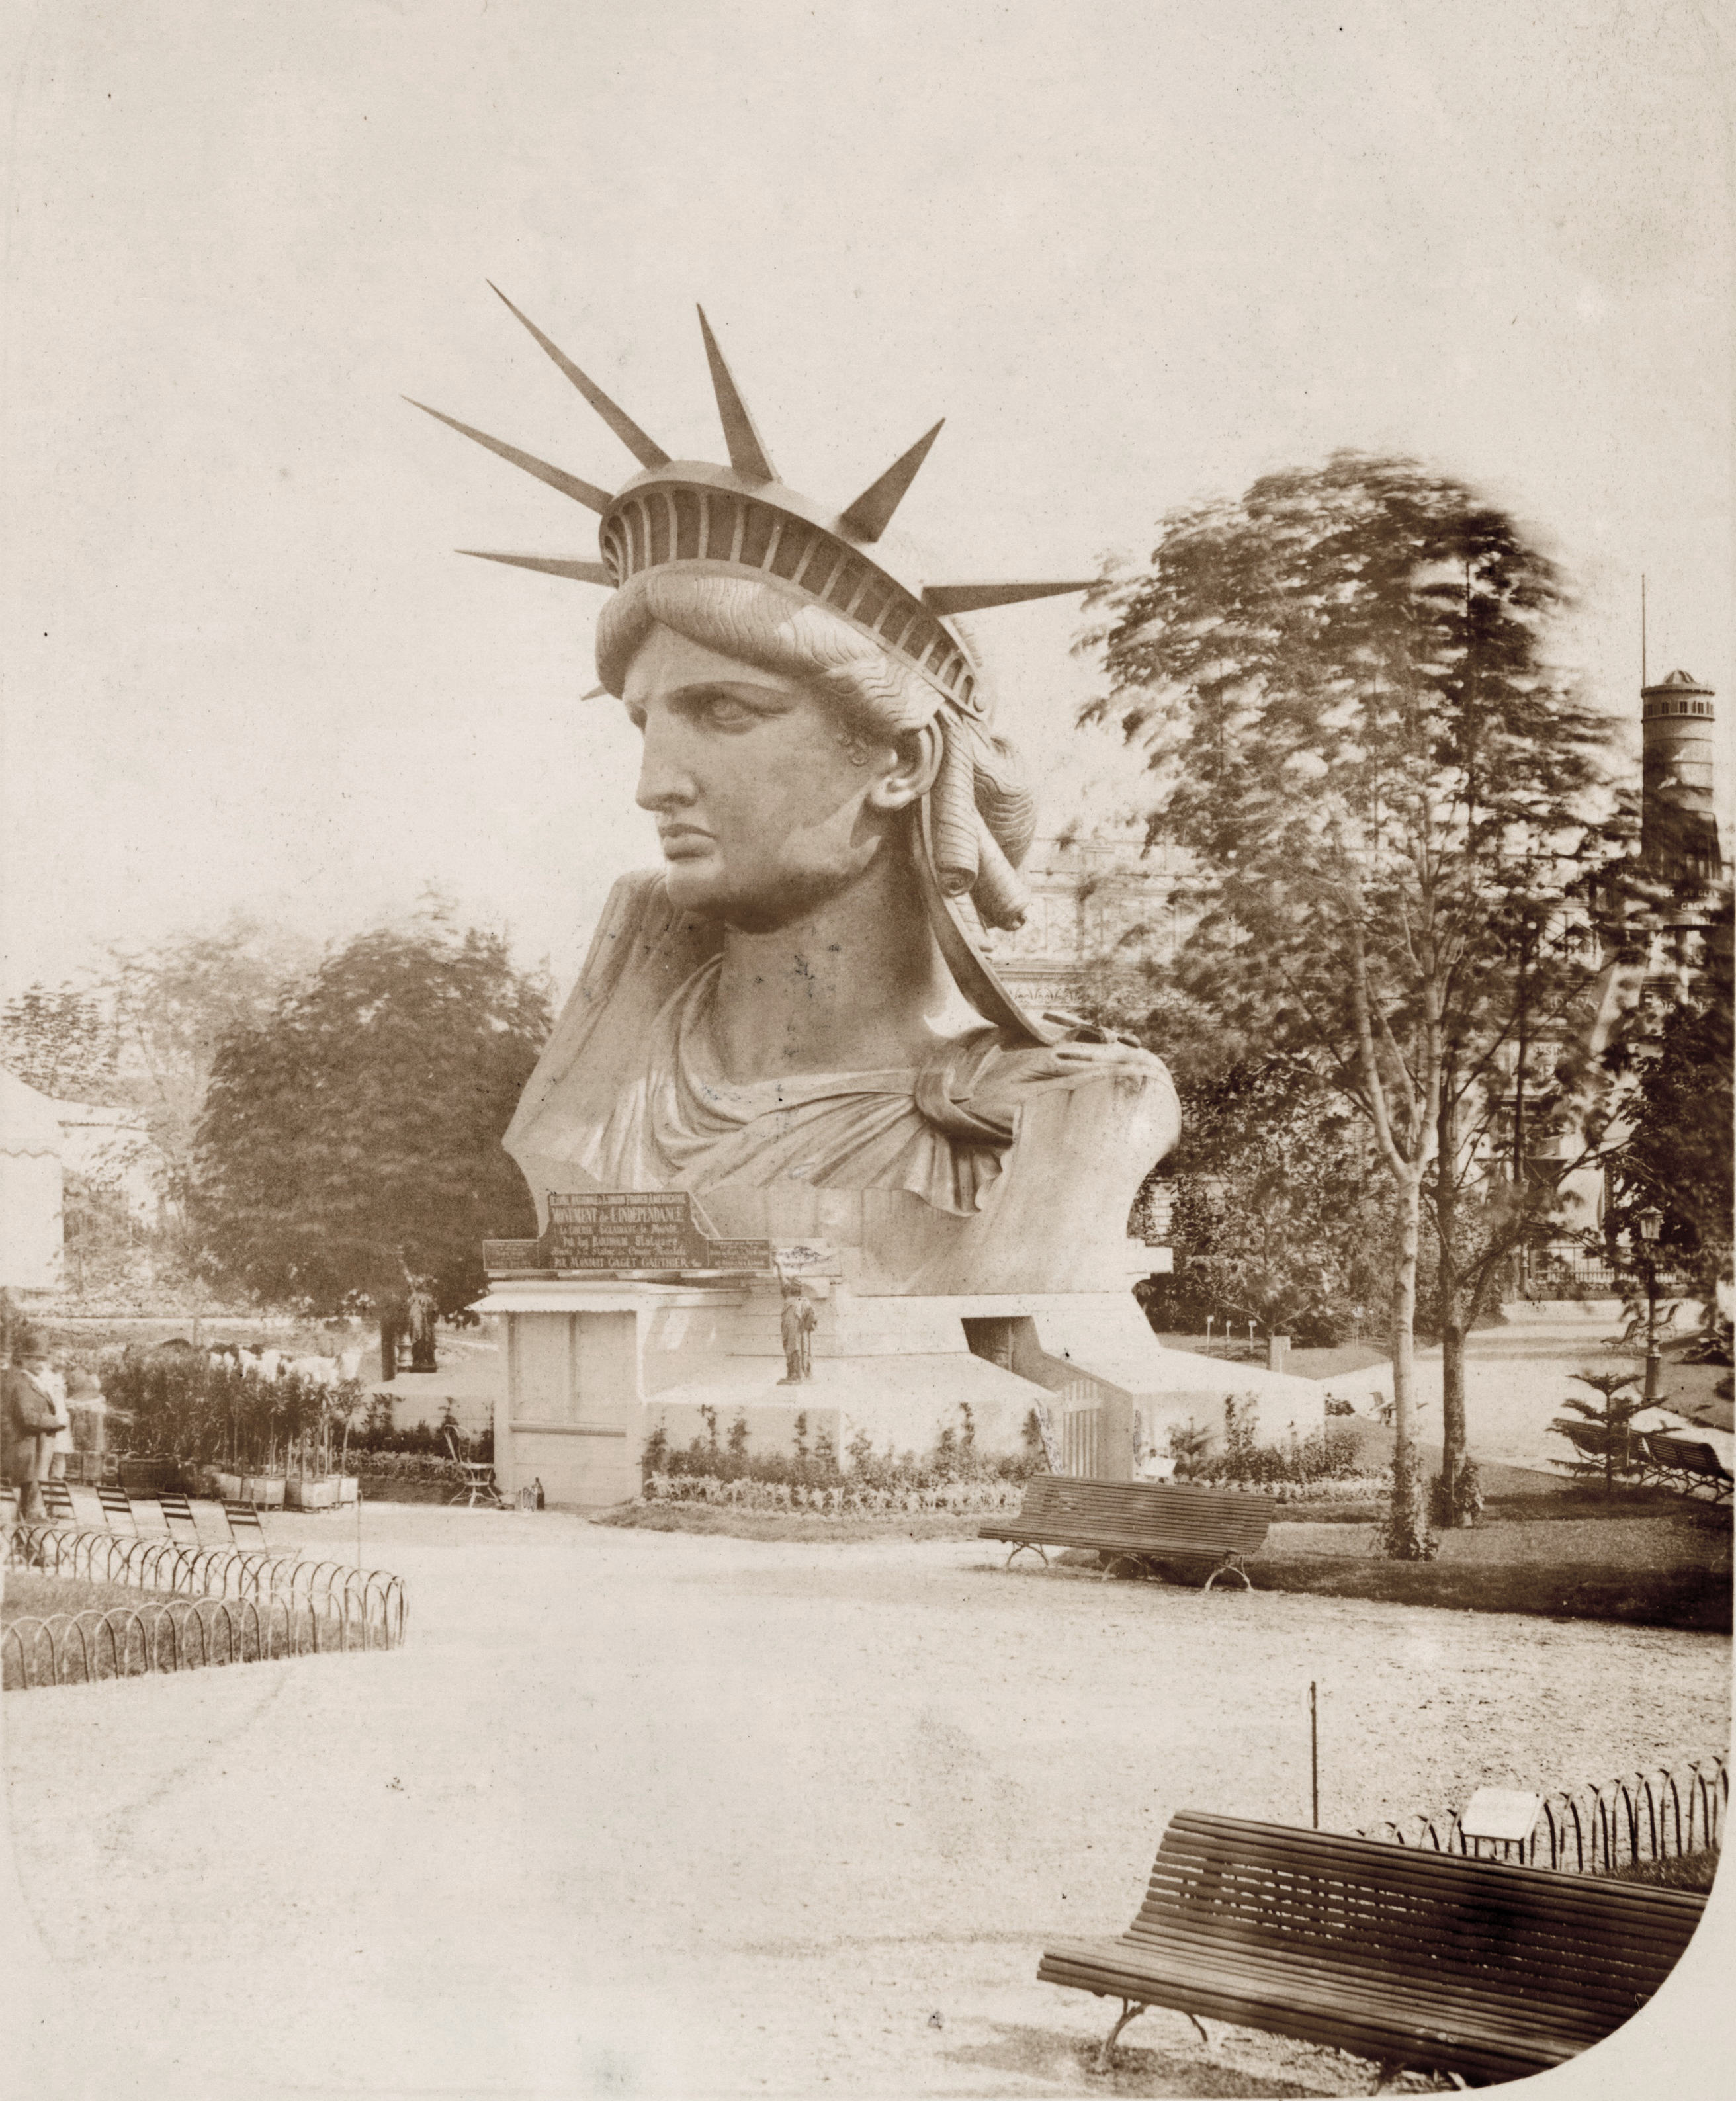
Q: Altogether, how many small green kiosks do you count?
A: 0